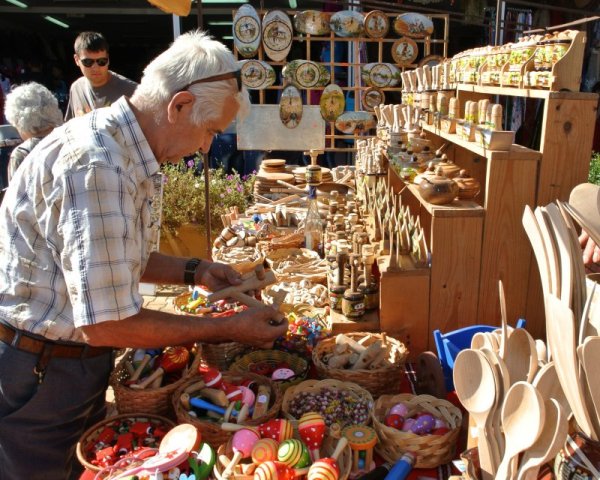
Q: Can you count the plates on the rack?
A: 15